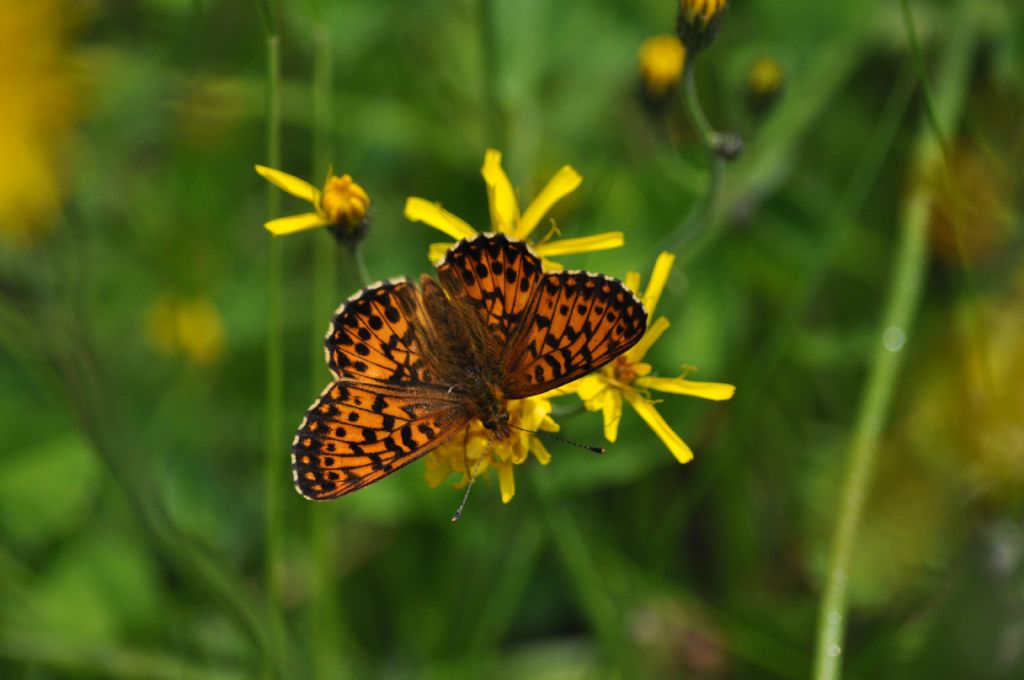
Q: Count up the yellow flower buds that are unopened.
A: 3